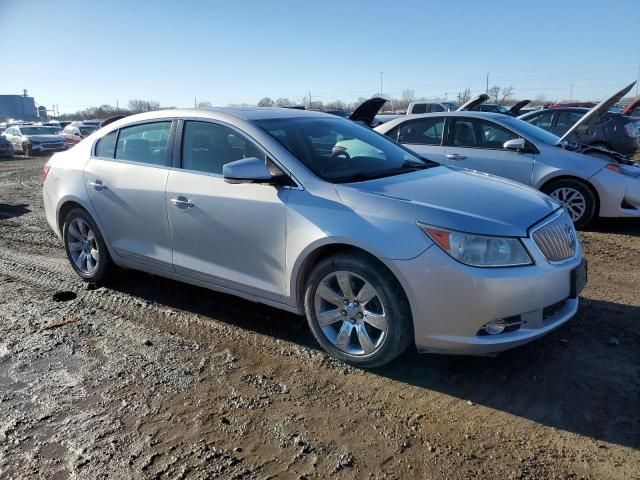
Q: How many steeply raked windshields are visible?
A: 2